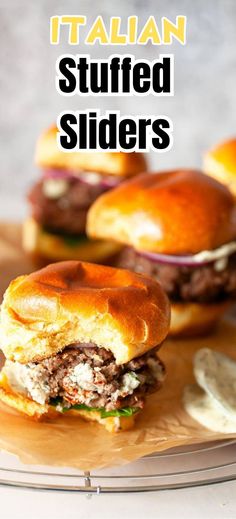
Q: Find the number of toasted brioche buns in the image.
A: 4